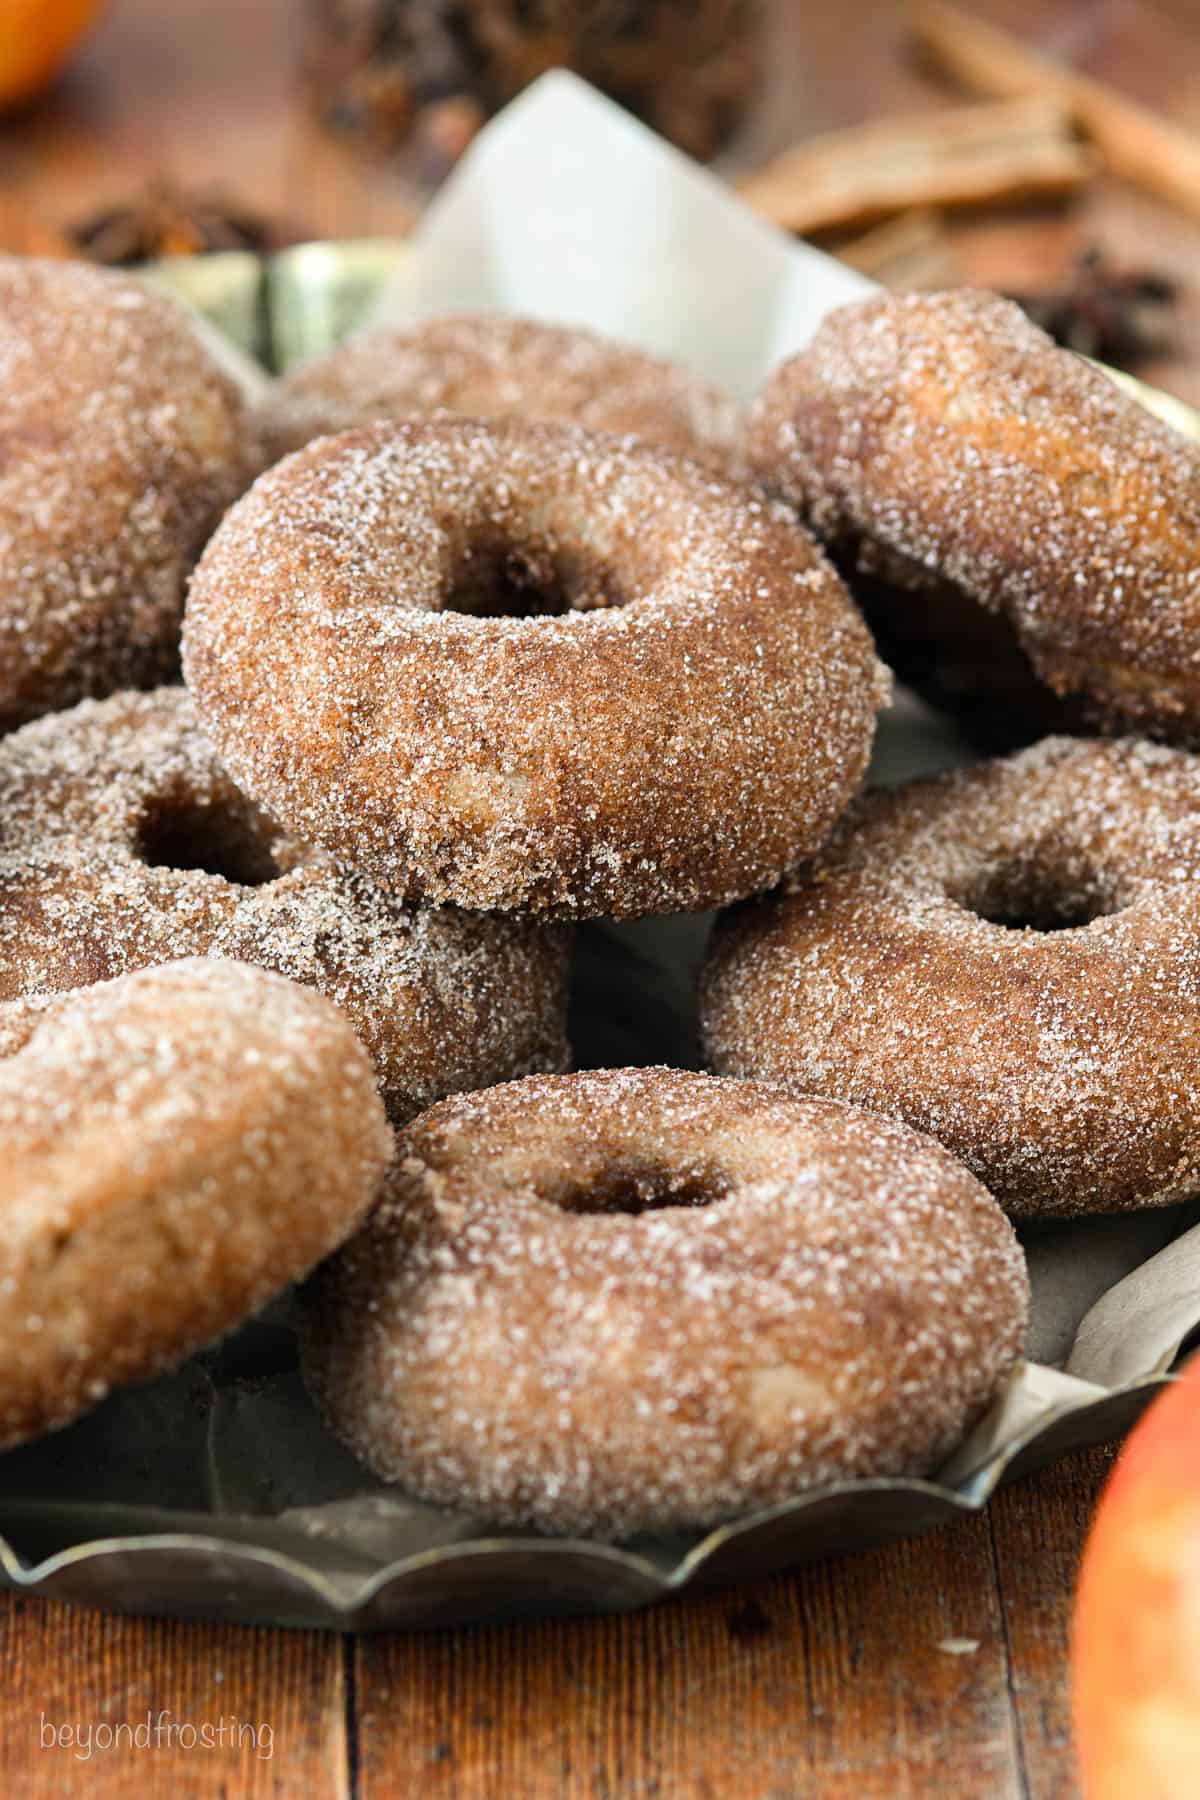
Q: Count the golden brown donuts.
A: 8